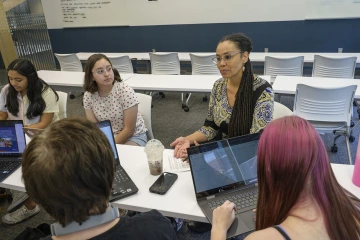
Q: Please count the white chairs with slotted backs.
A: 7